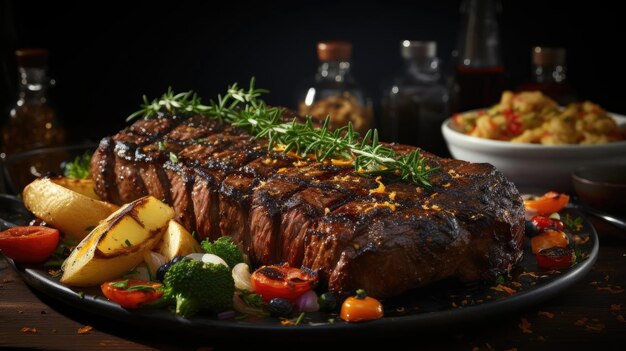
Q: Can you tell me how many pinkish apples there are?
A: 0